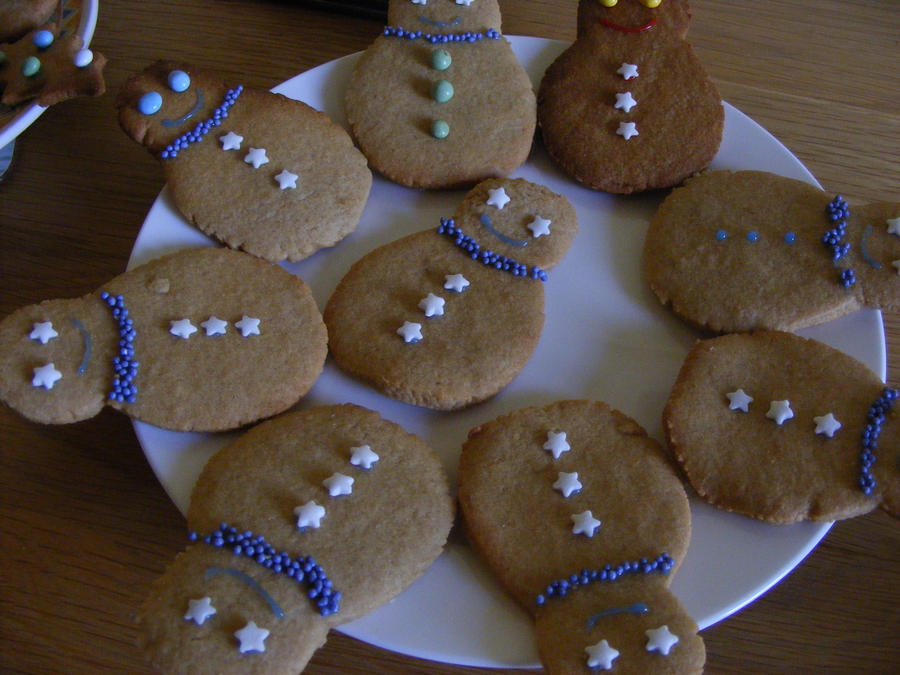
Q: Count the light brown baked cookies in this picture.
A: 8